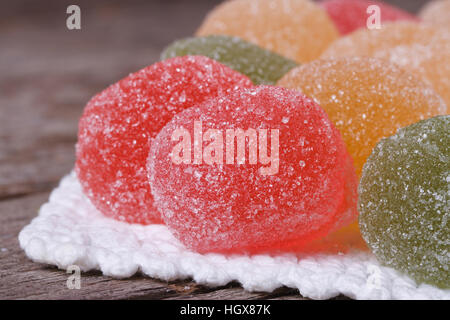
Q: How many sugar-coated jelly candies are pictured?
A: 9